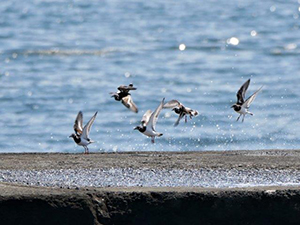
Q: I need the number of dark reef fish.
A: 0